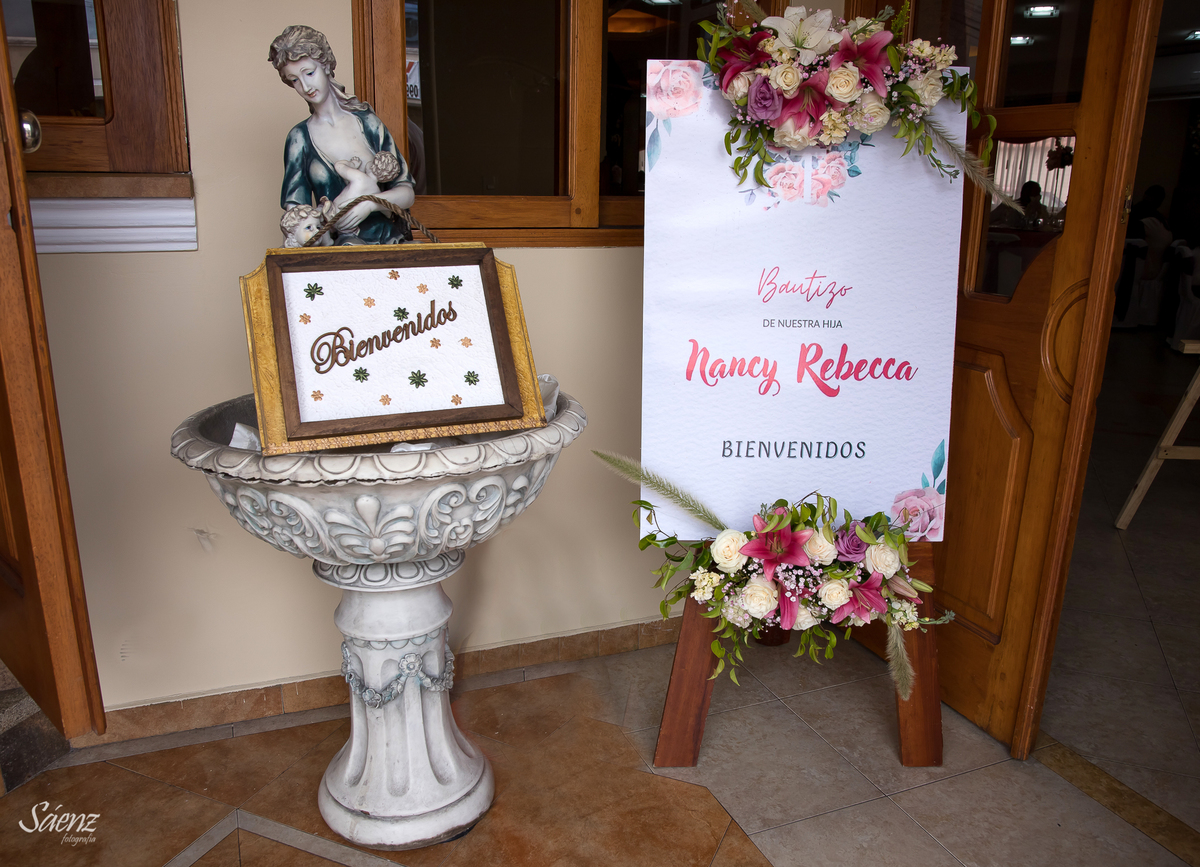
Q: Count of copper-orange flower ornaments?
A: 9